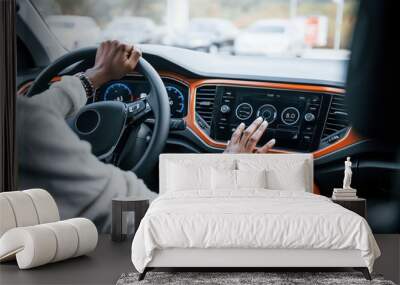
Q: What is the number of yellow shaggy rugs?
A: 0